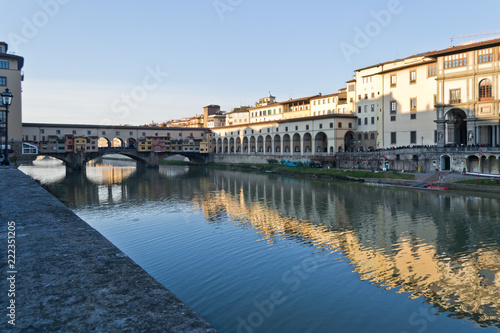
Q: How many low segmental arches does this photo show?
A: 3